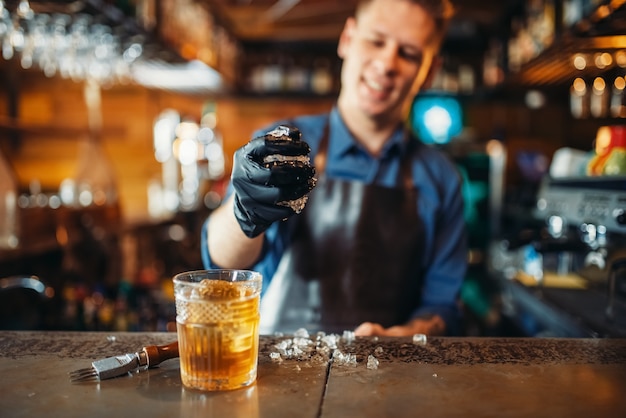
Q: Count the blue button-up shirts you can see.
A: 1